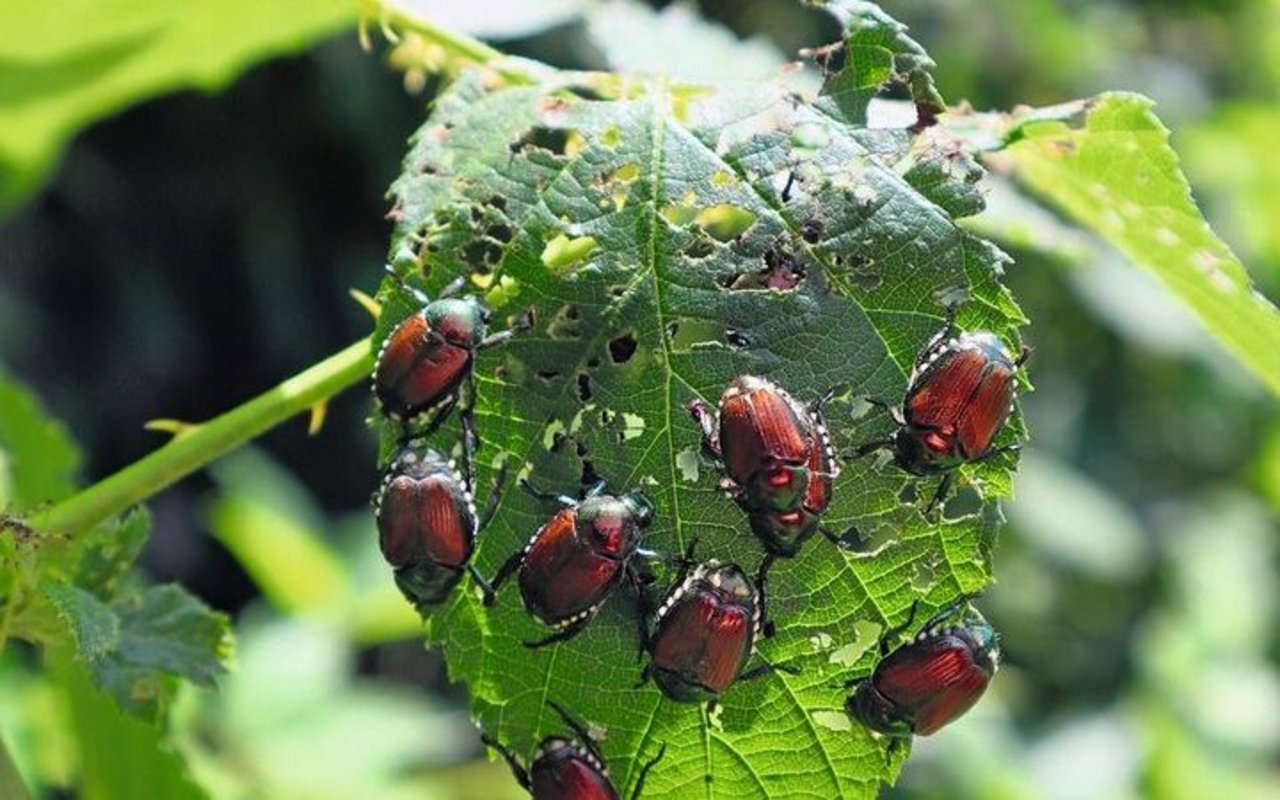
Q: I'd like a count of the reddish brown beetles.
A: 9